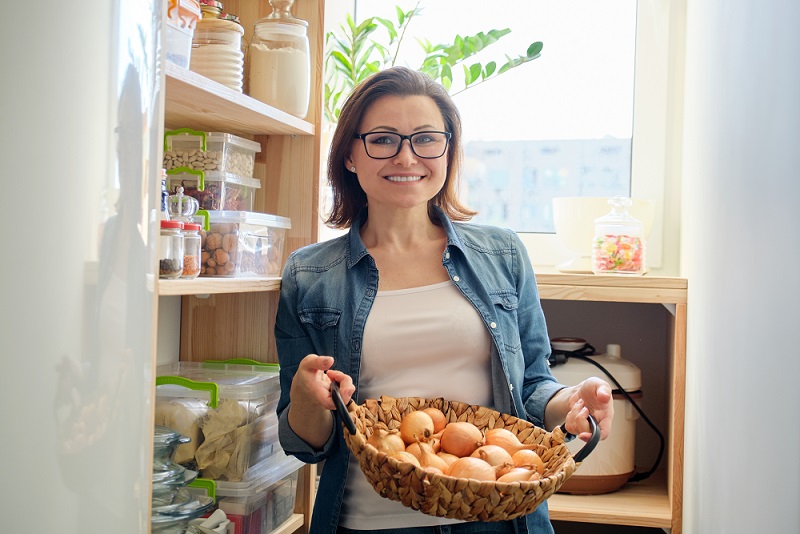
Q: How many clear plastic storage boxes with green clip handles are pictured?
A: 5